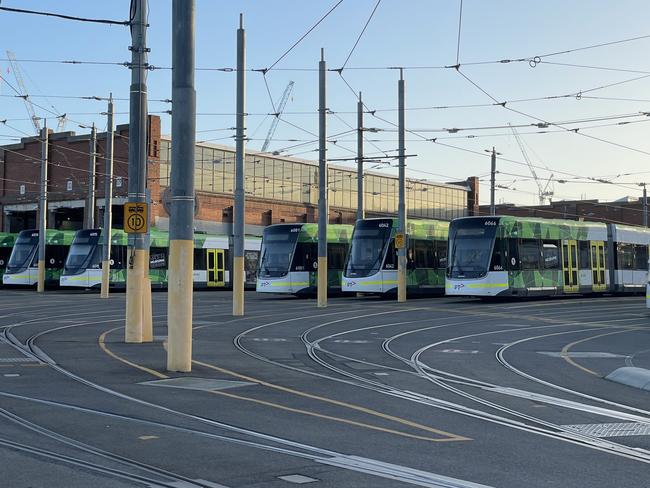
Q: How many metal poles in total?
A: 11